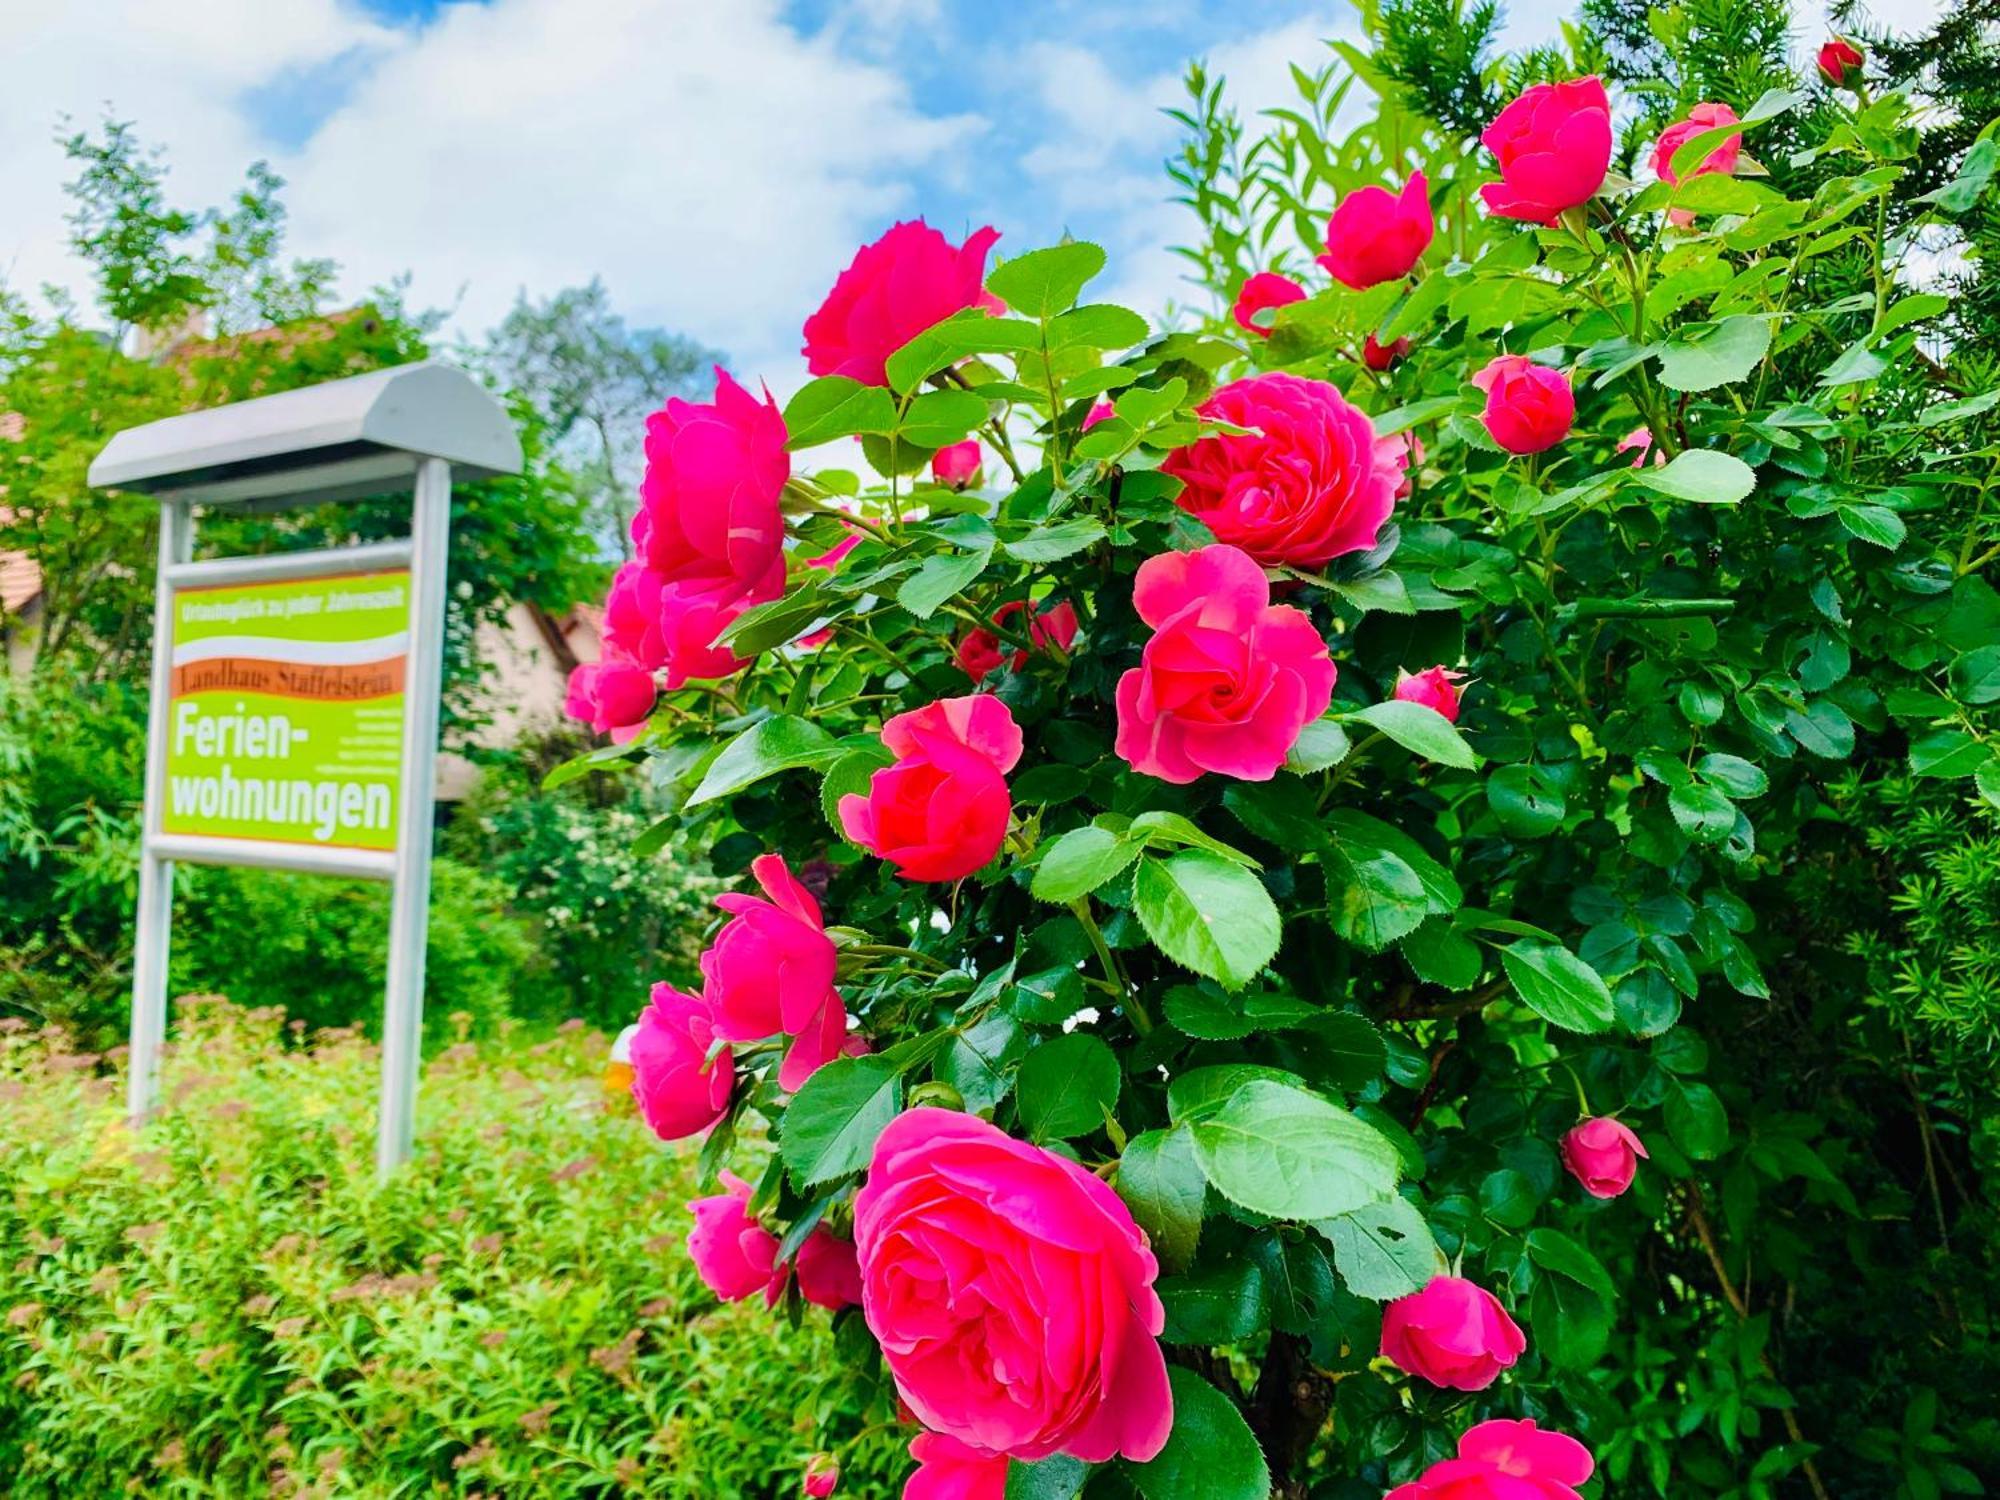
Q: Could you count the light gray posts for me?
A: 2